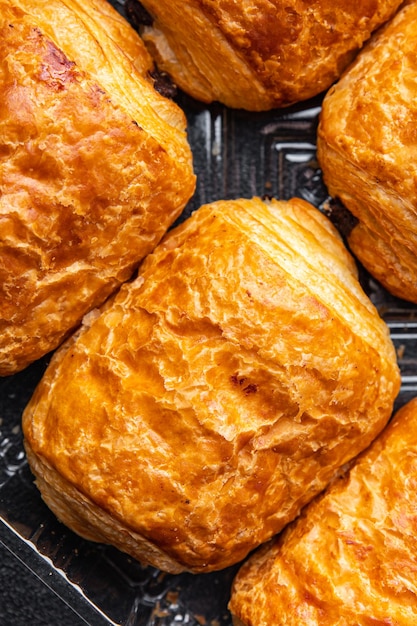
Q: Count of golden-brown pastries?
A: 5